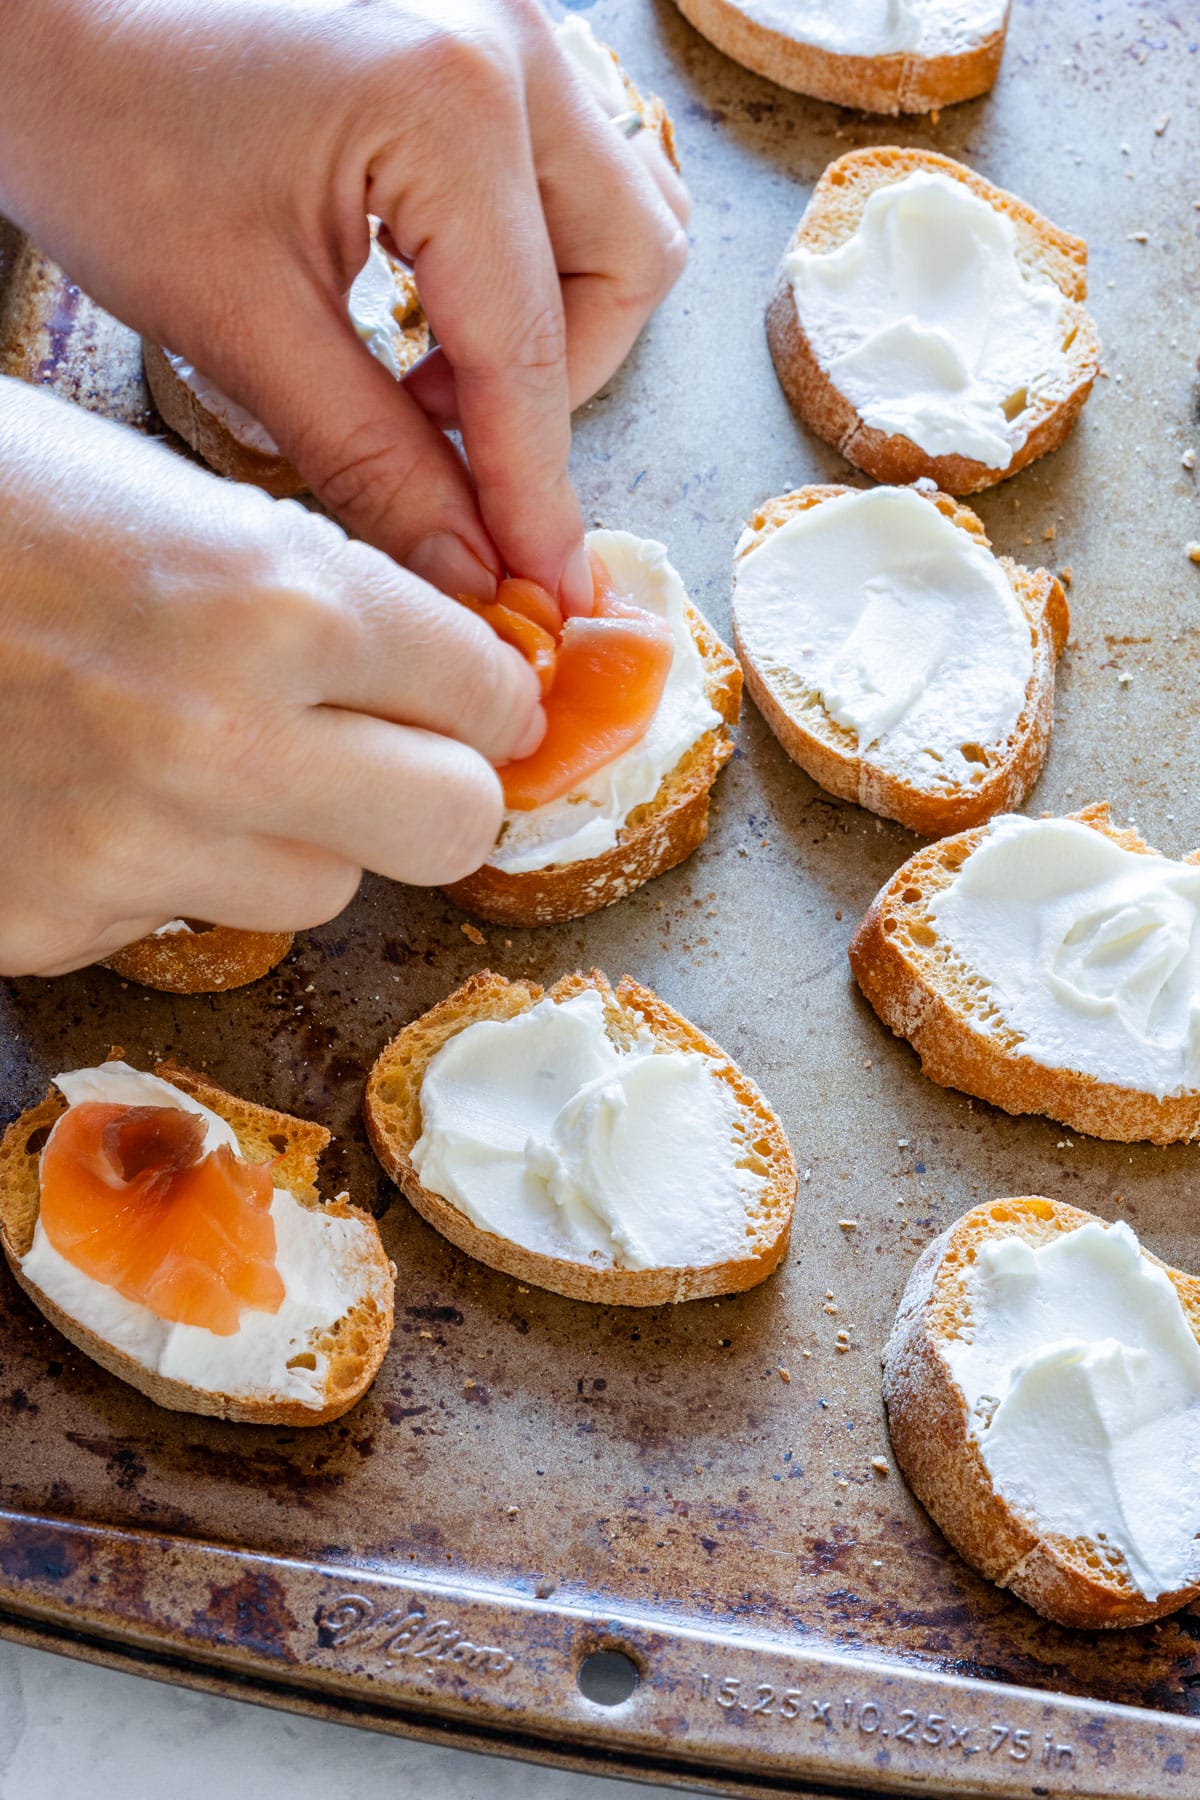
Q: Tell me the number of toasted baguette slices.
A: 11